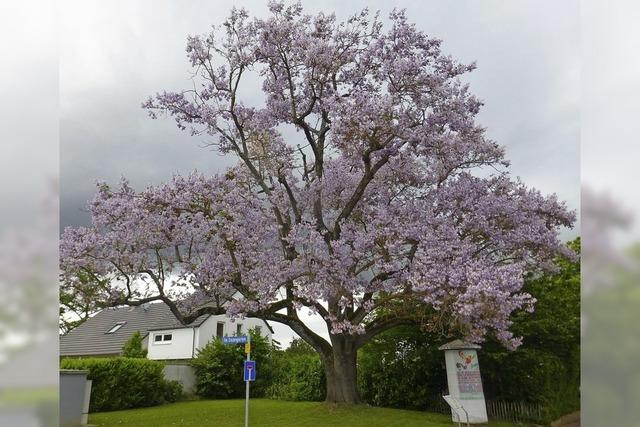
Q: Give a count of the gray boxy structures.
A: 1